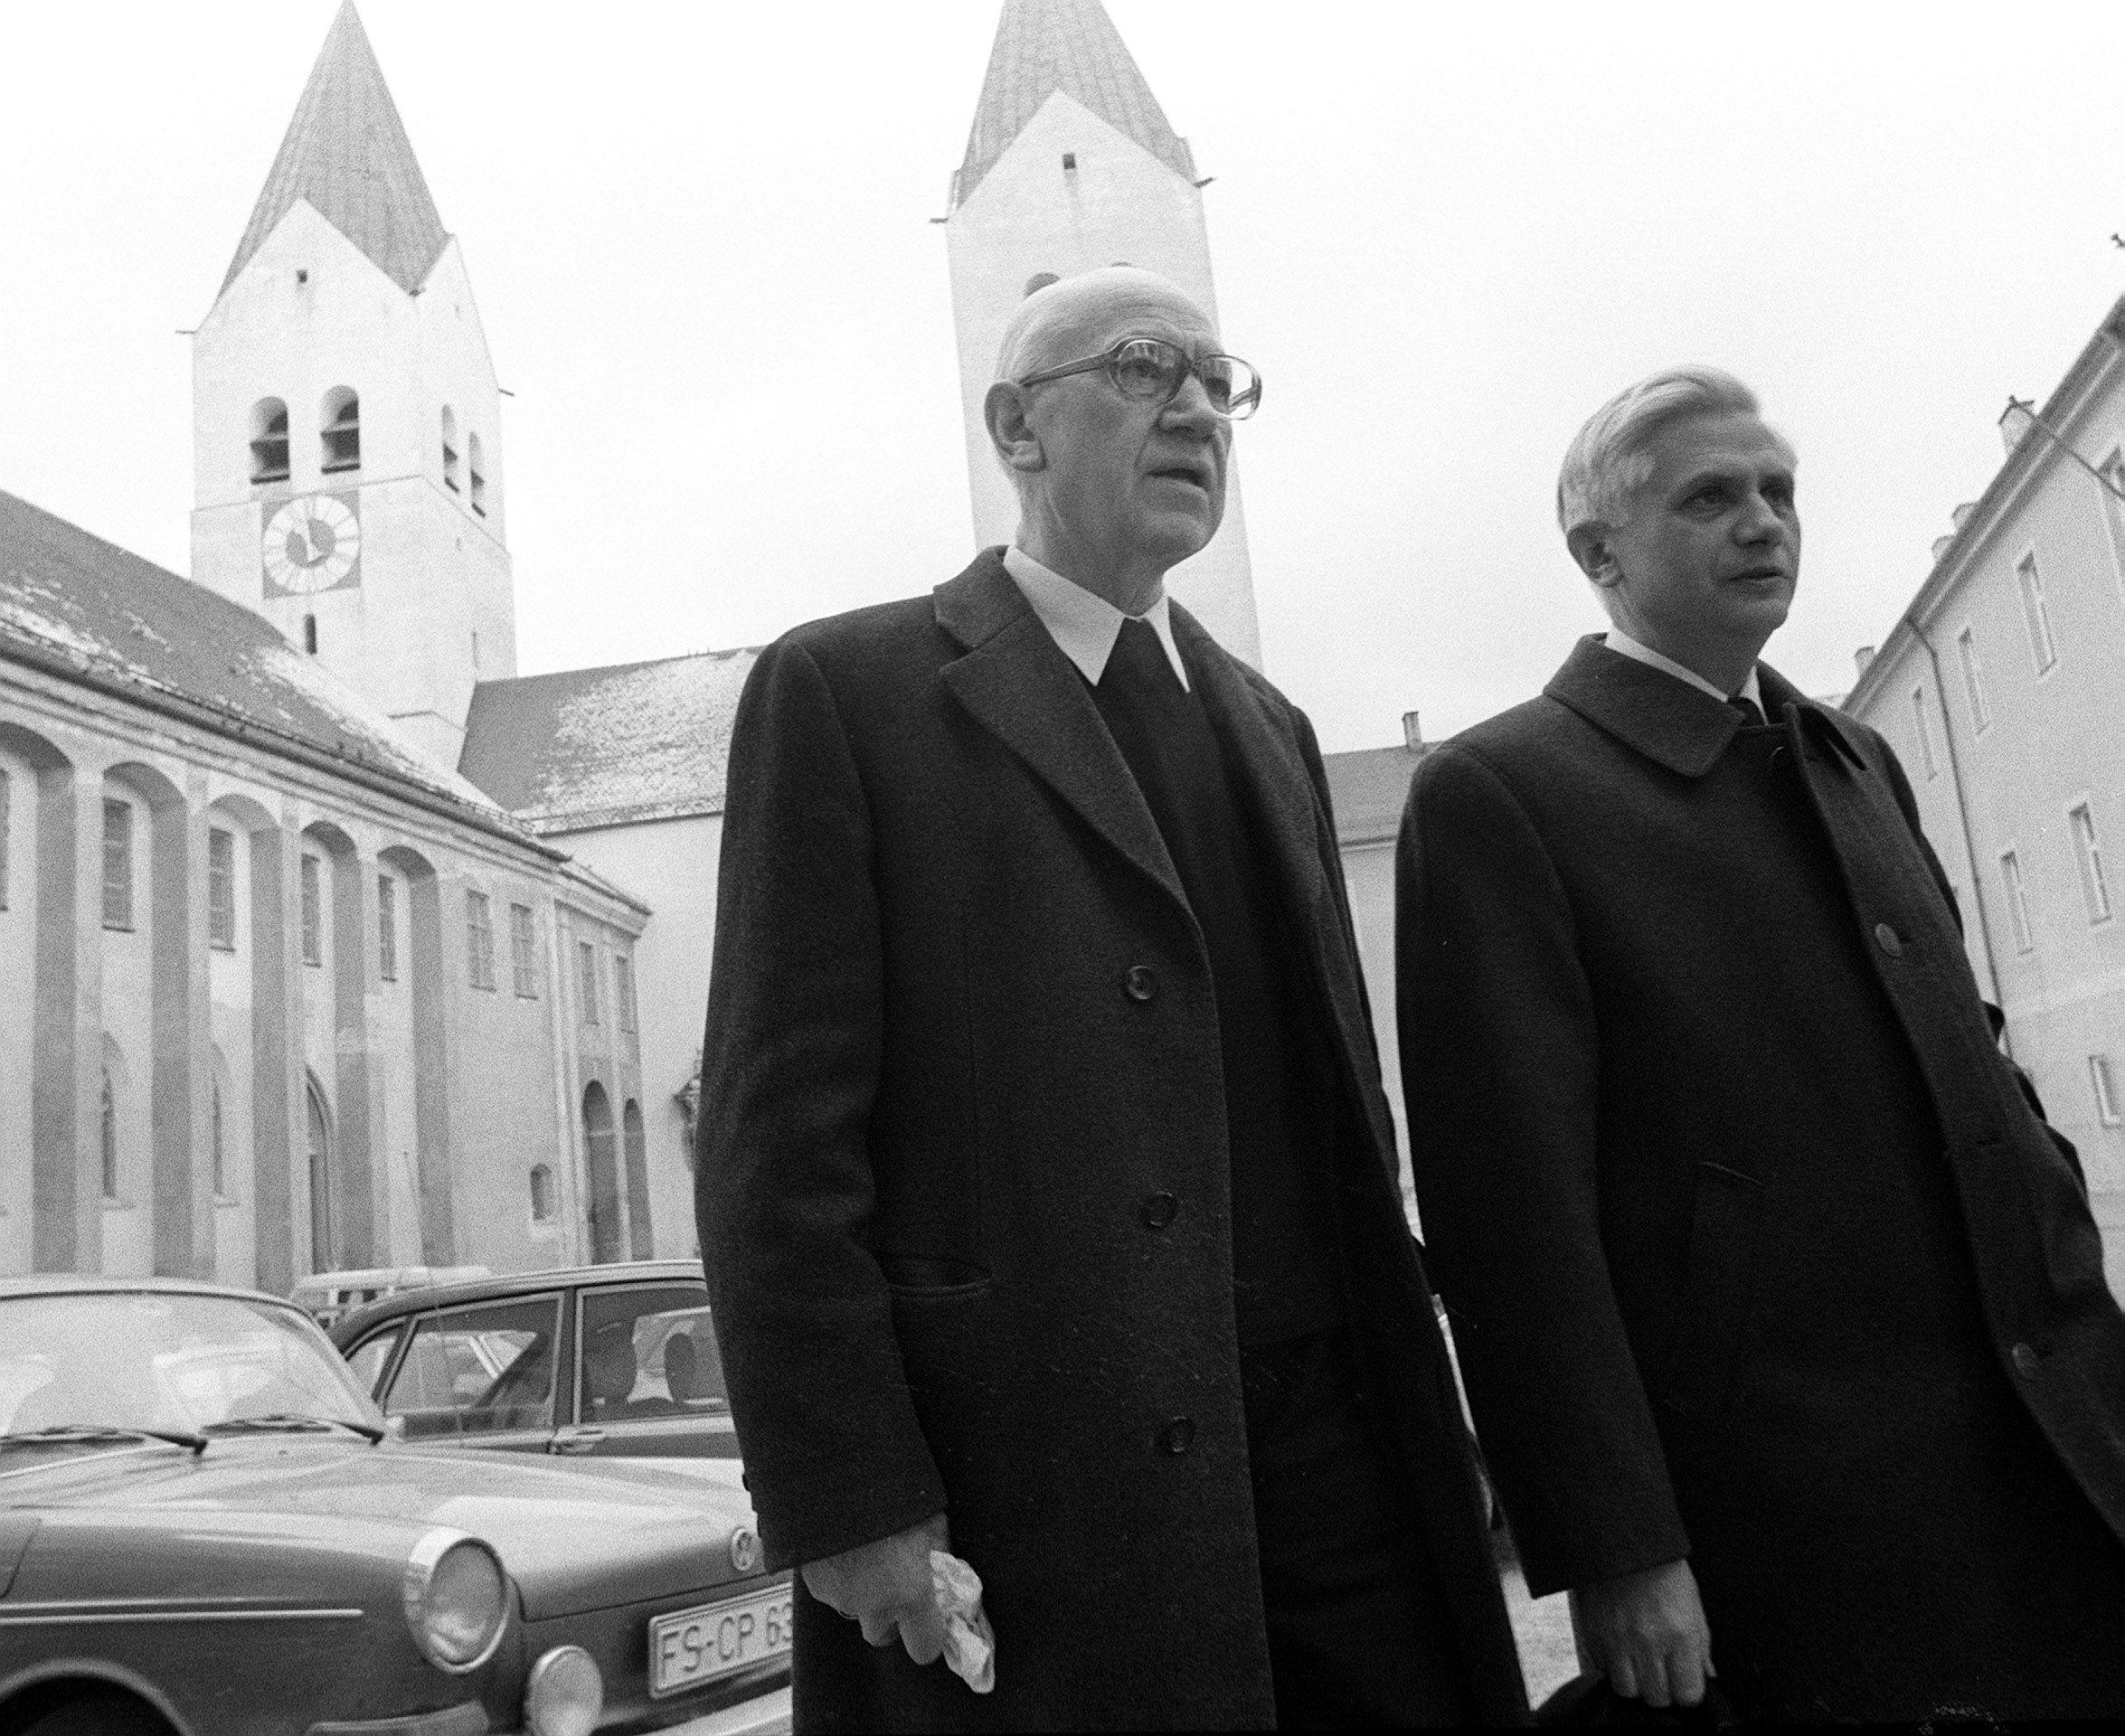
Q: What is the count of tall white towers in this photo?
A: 2